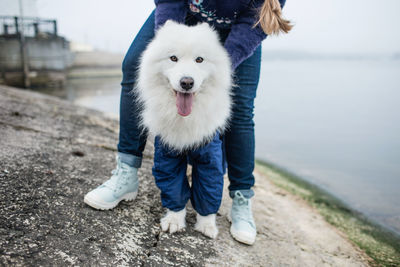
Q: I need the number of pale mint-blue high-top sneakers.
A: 2